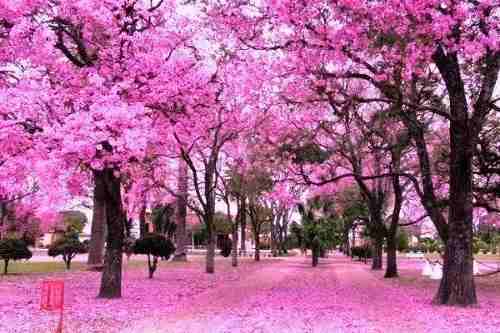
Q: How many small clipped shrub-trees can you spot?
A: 3